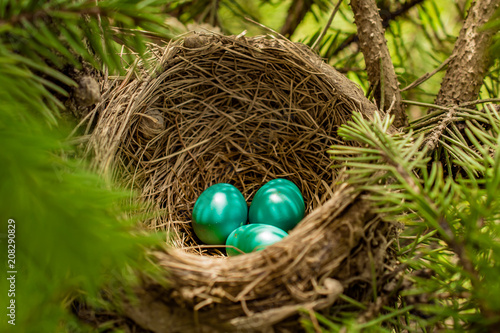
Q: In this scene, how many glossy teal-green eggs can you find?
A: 3